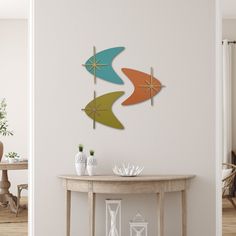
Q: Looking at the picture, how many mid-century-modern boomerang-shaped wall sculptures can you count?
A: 3